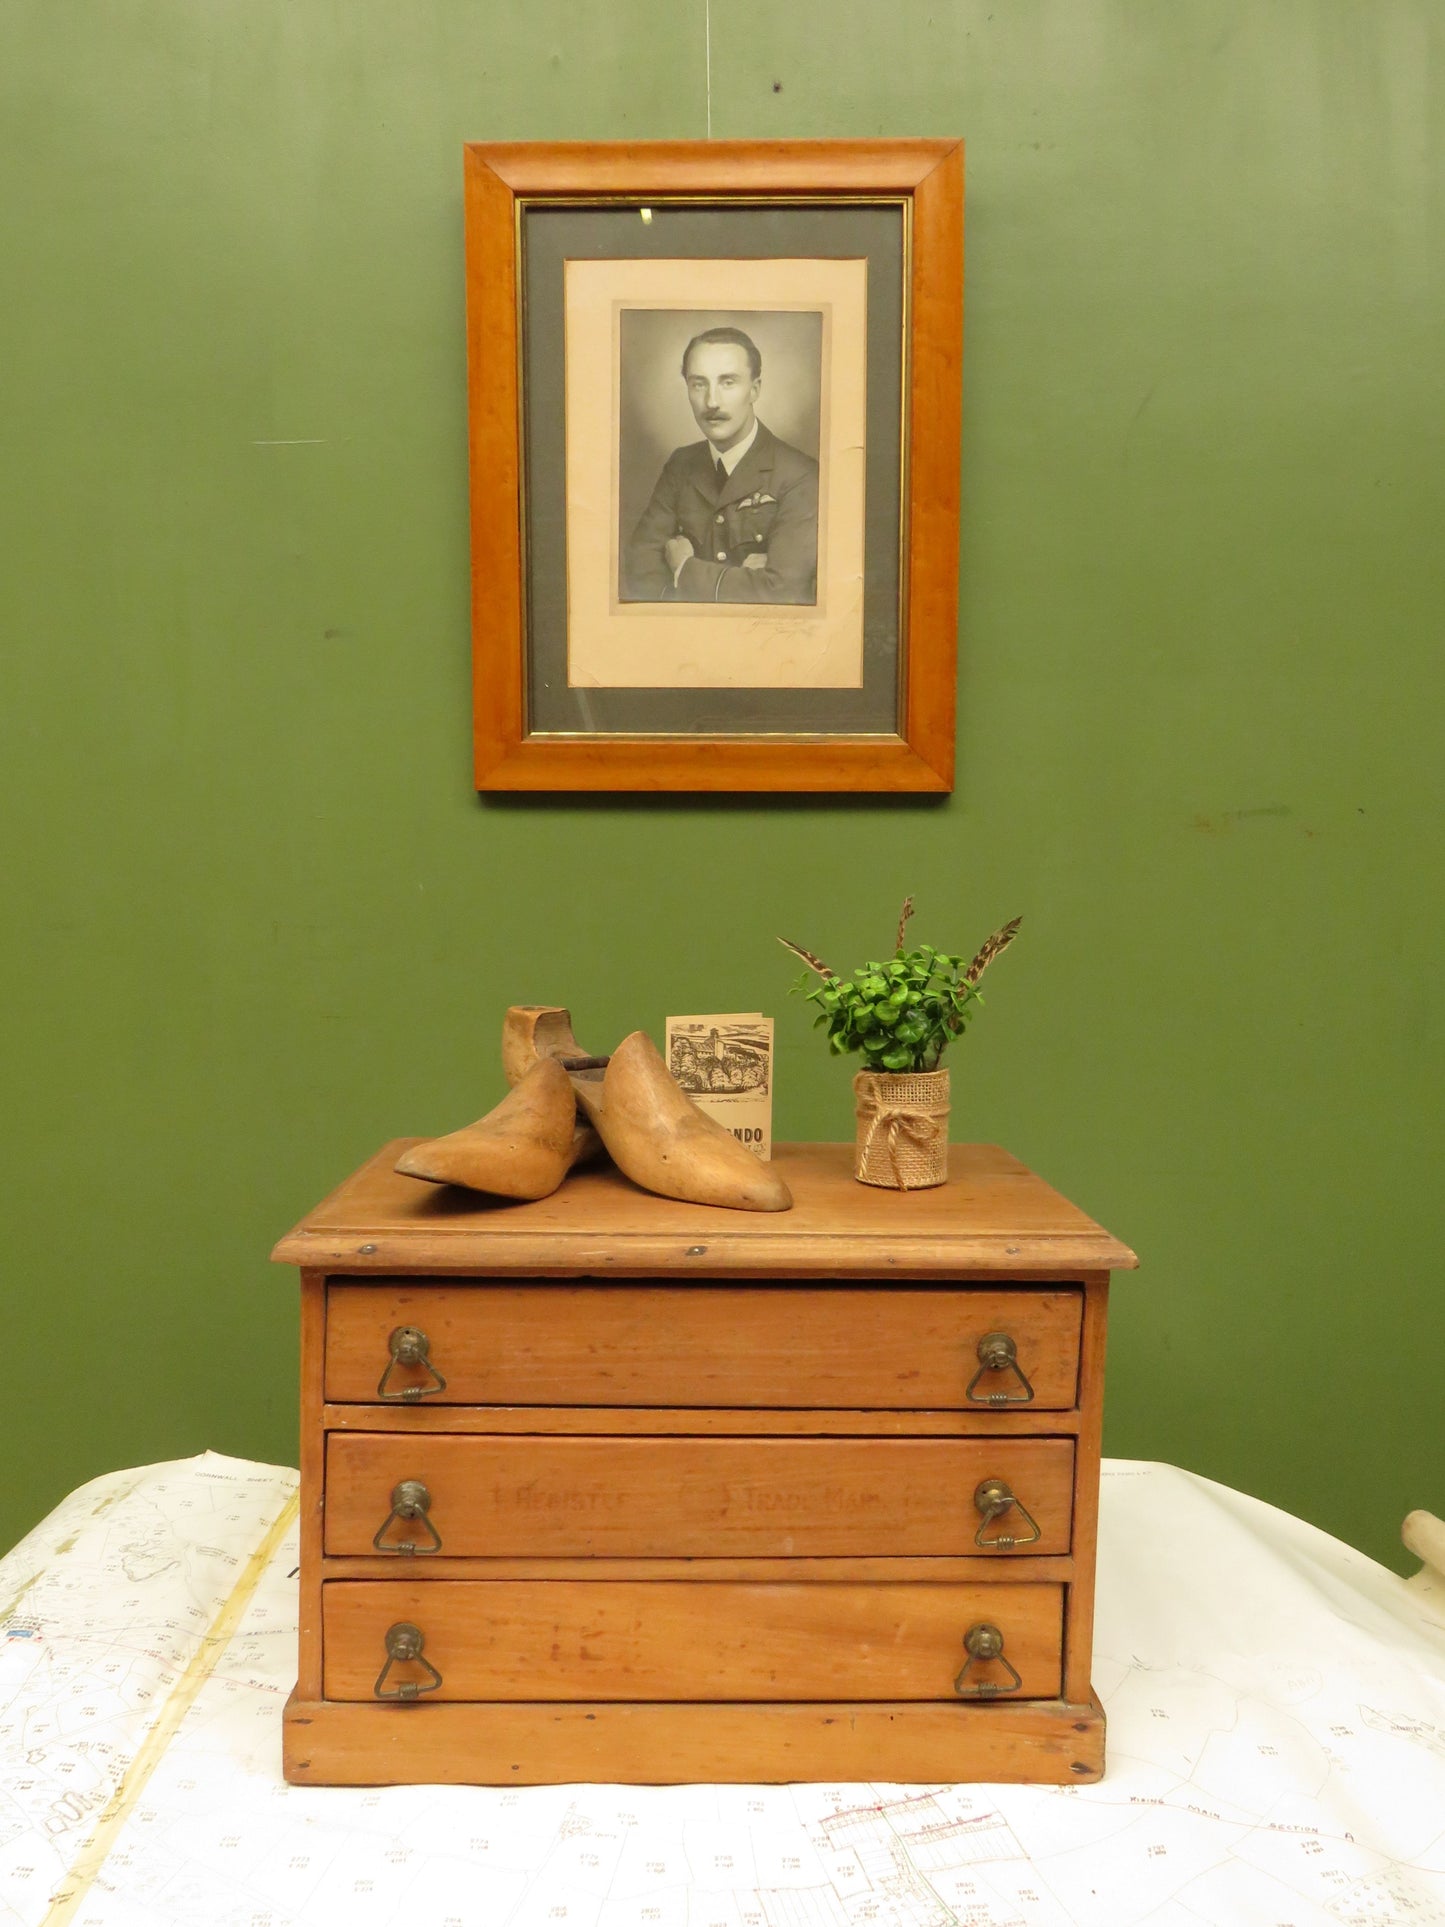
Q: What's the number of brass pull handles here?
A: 6